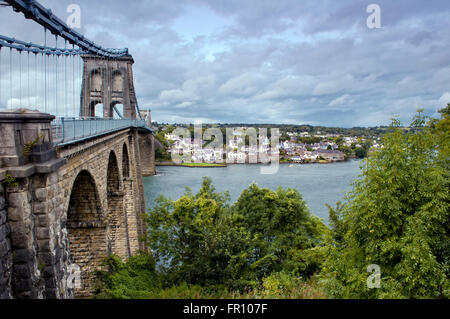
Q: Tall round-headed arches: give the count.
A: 3